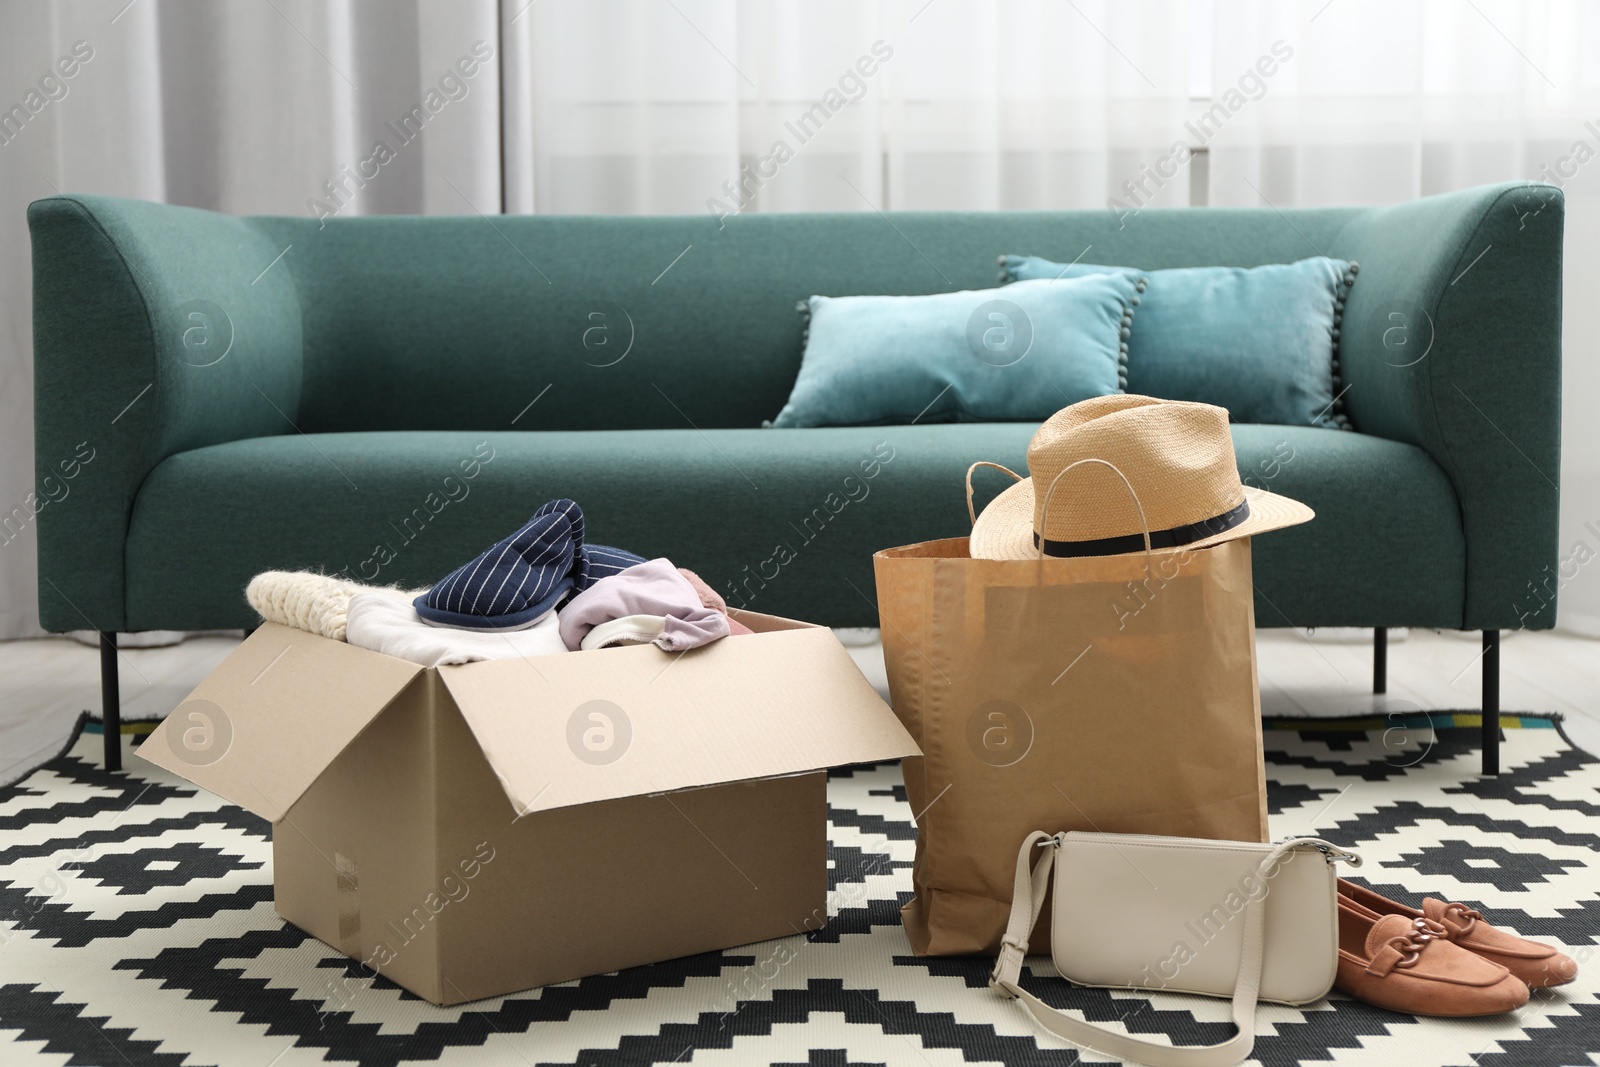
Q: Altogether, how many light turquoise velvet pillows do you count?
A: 2